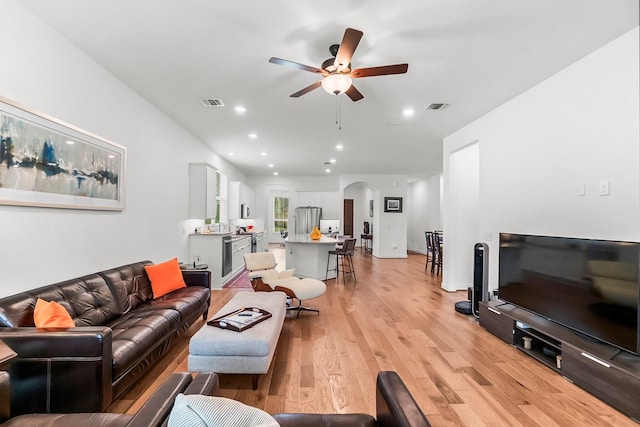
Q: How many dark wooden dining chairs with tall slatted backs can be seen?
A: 2